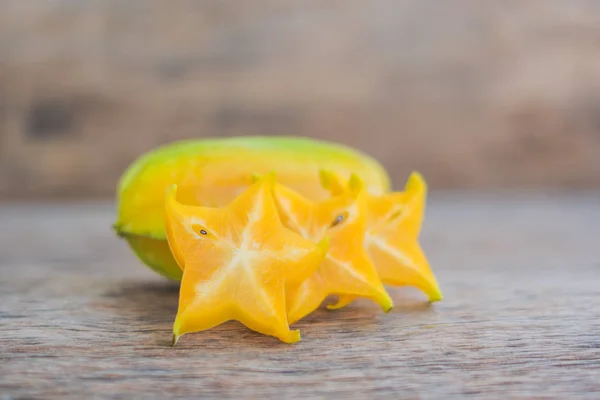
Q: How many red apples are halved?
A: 0